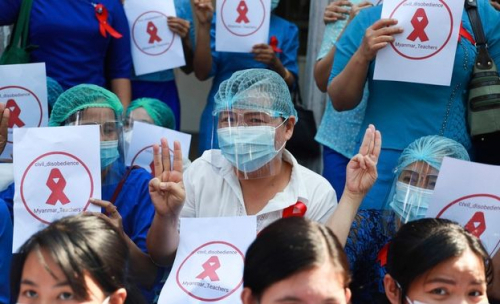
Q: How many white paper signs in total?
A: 8